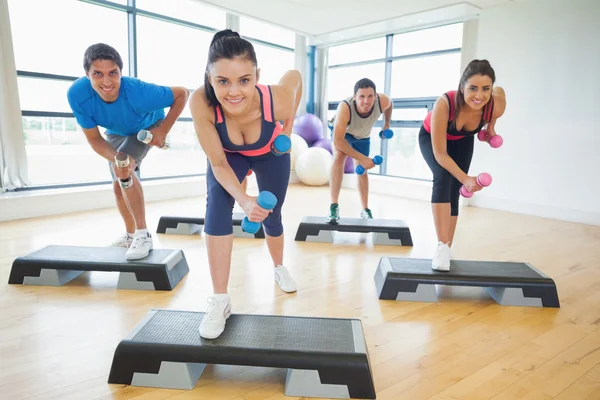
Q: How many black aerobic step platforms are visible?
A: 5